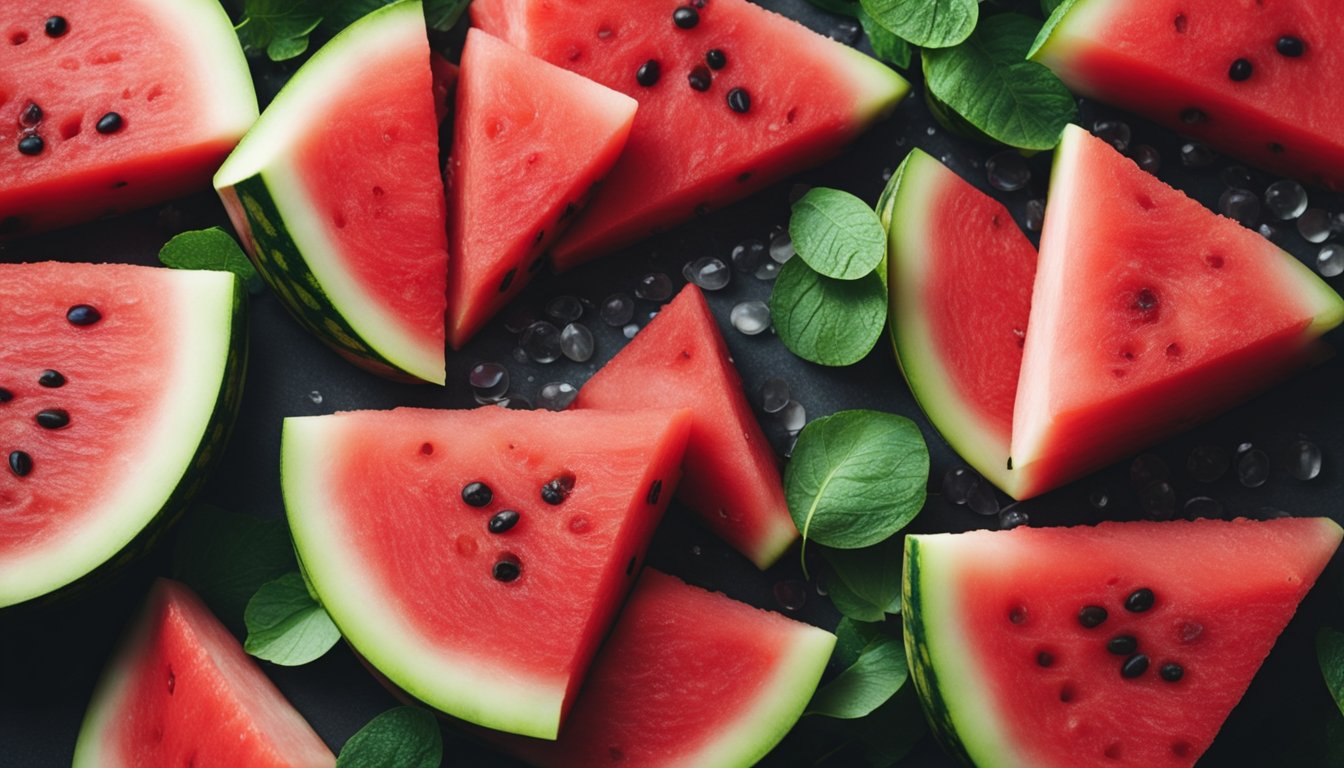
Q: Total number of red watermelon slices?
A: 13